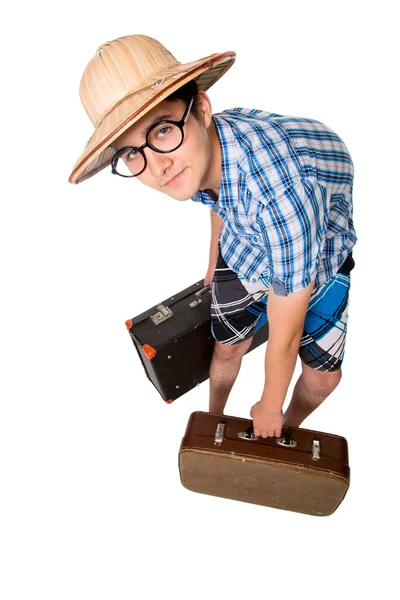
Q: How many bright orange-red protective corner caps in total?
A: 3